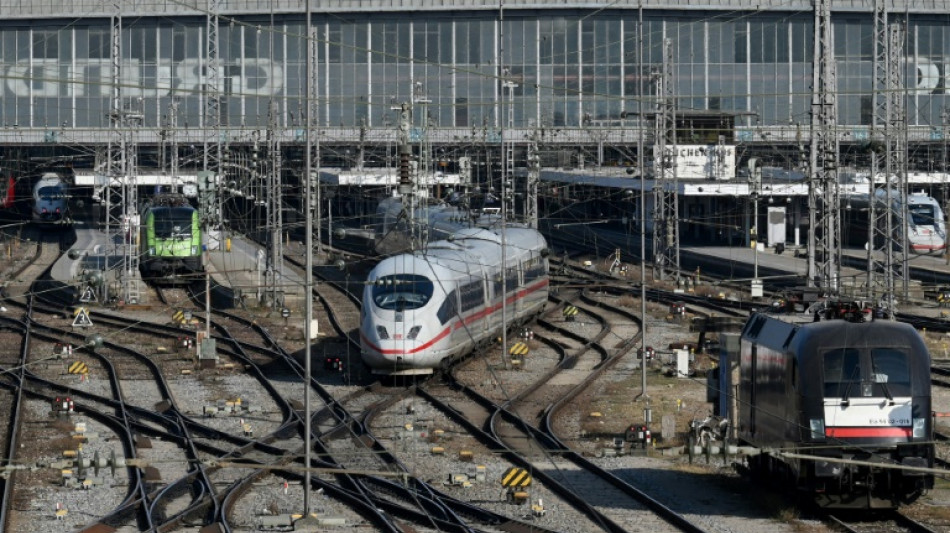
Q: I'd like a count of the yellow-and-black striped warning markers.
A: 6